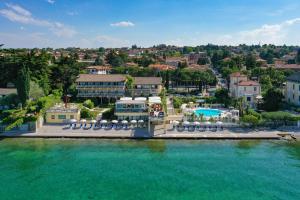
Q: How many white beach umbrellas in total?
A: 13